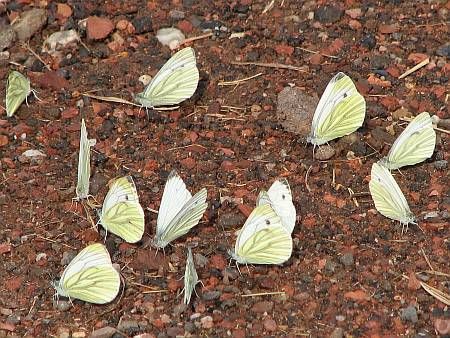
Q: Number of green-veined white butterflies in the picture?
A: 12